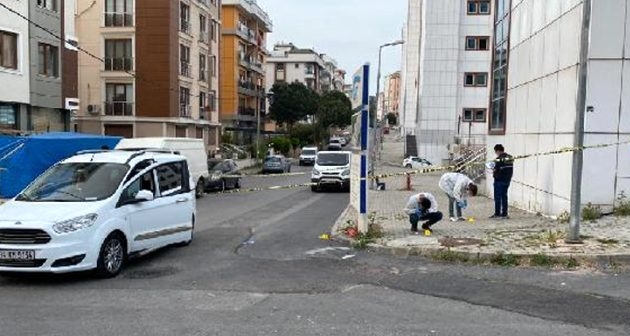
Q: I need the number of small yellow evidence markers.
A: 3